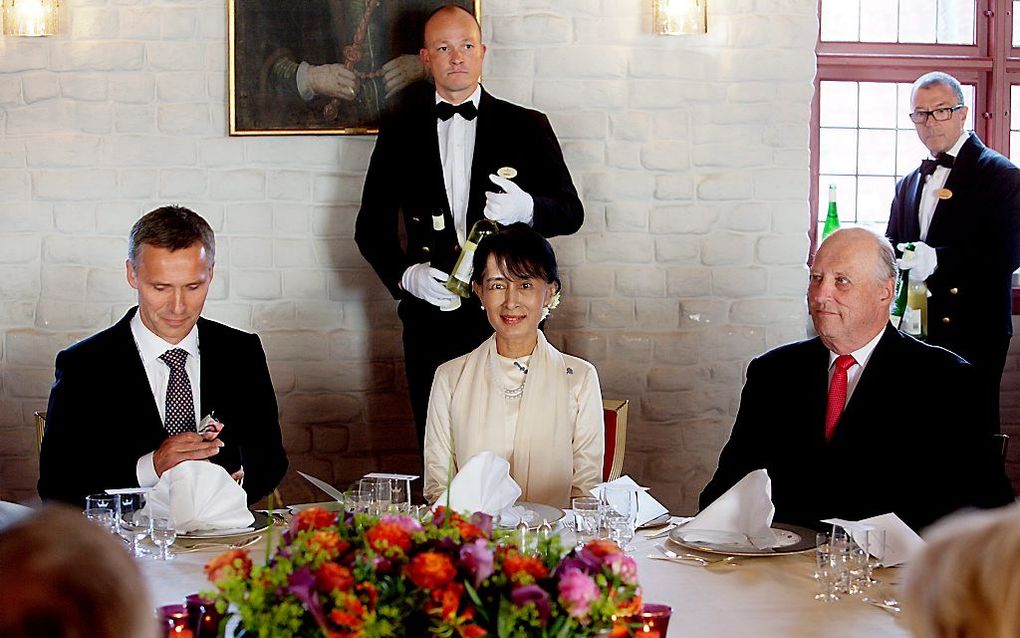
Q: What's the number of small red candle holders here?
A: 3